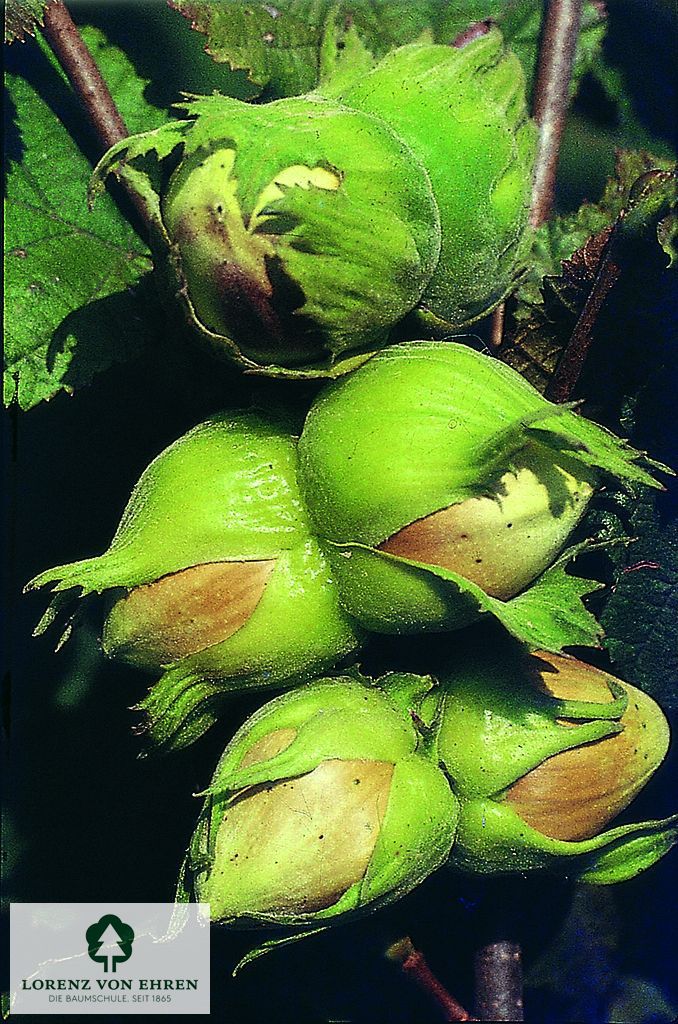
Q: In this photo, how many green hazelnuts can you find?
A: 6